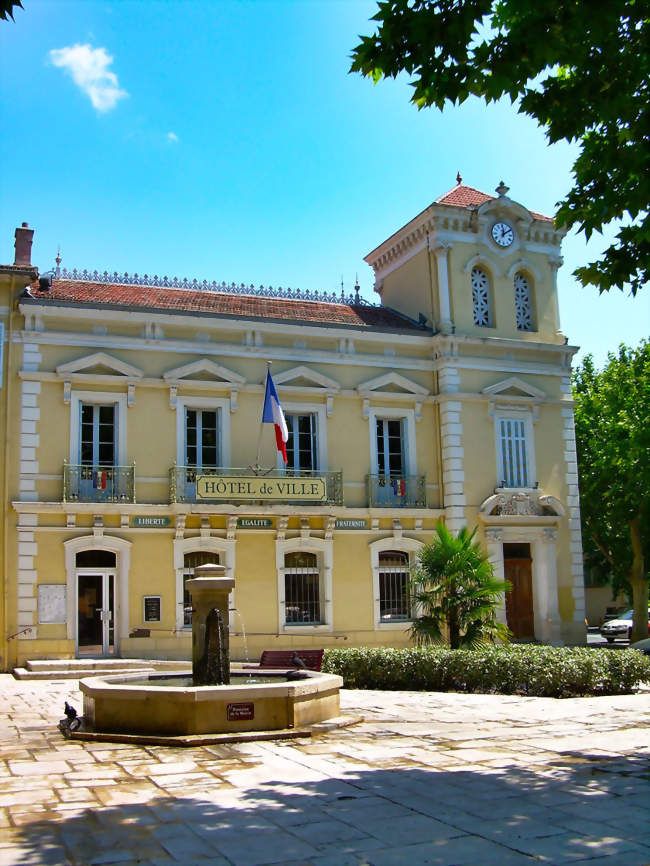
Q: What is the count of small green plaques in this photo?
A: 3